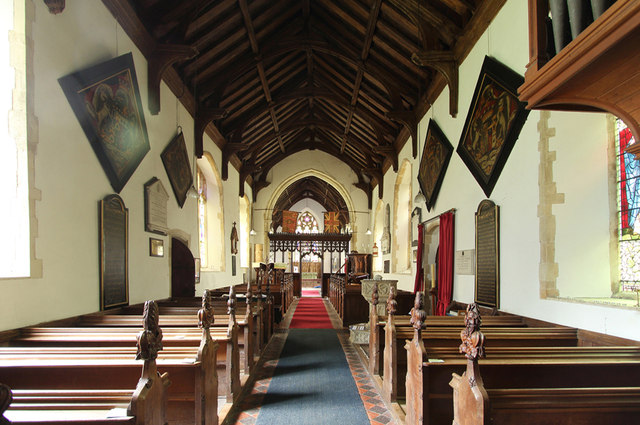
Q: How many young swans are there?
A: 0